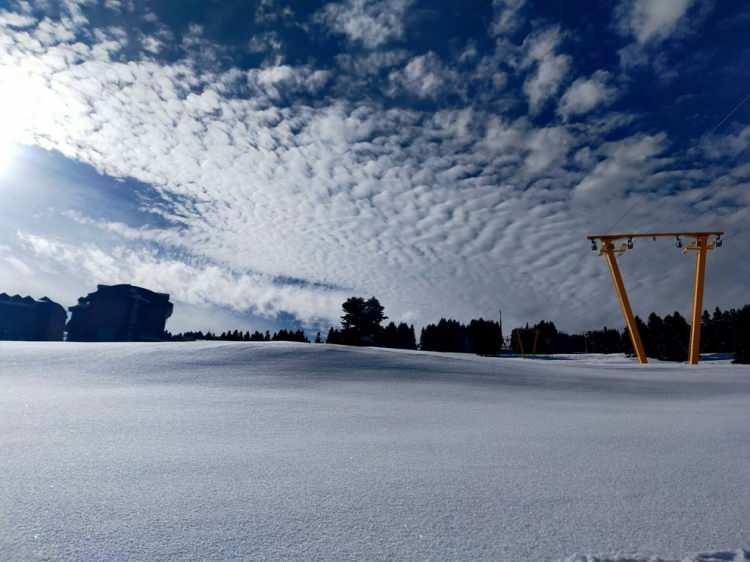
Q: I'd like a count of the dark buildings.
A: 2